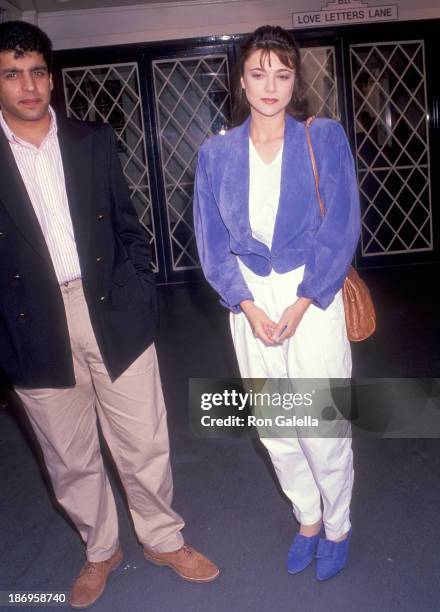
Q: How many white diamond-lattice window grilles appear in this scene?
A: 4